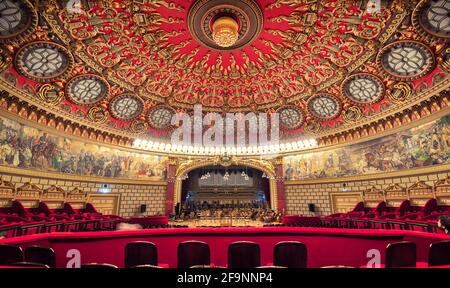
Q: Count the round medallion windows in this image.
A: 10